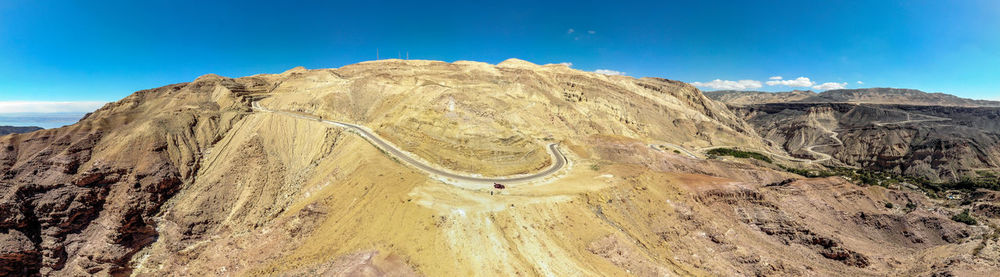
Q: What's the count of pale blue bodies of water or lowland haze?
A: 1